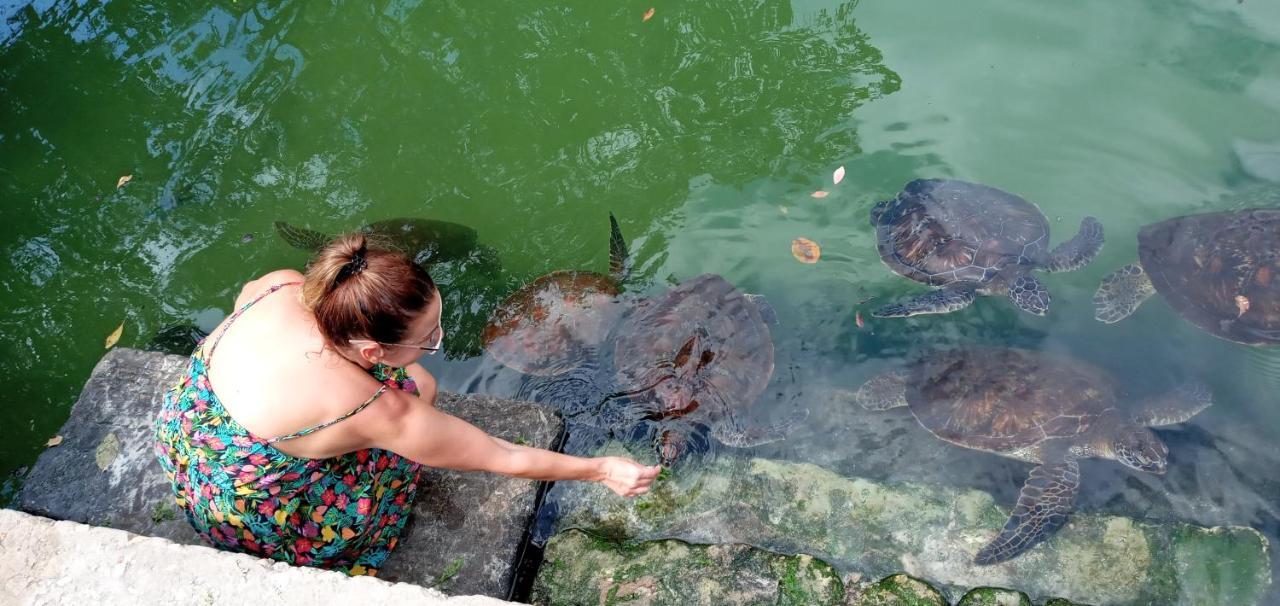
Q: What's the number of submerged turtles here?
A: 6